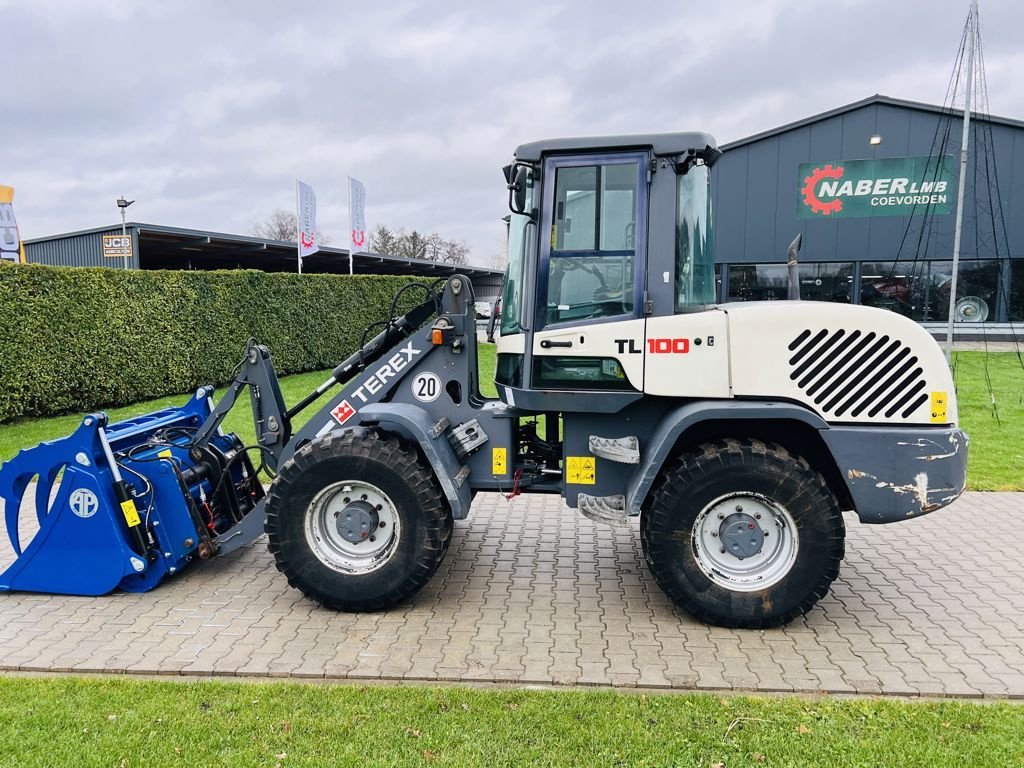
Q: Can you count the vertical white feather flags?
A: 2